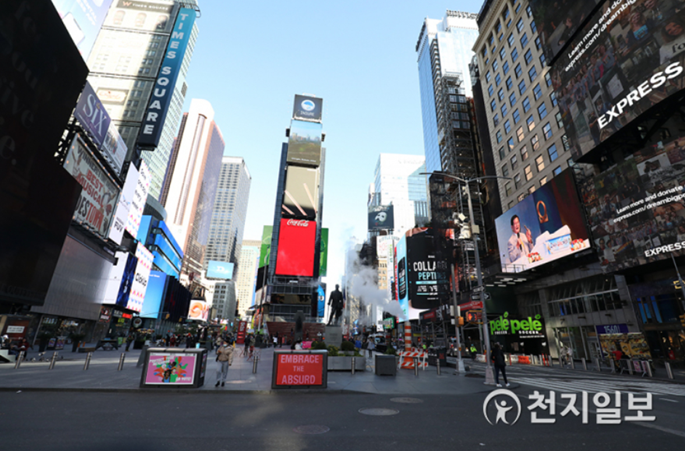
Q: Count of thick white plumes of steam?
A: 1